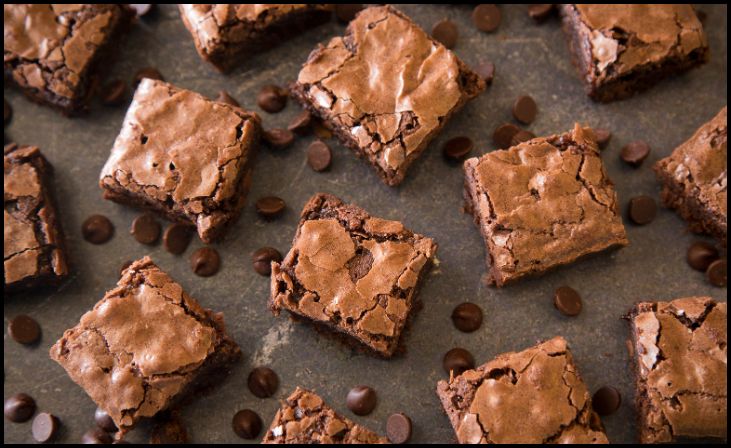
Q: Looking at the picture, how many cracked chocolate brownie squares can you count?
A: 13